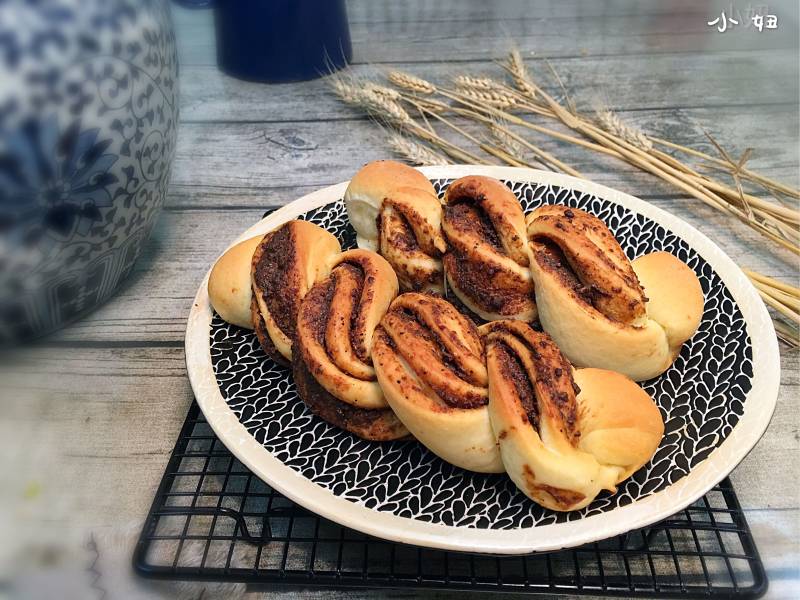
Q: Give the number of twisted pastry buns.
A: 2